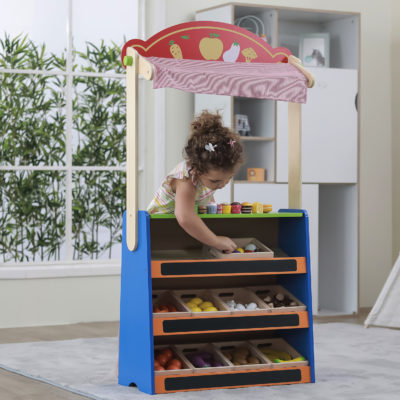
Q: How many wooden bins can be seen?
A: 9